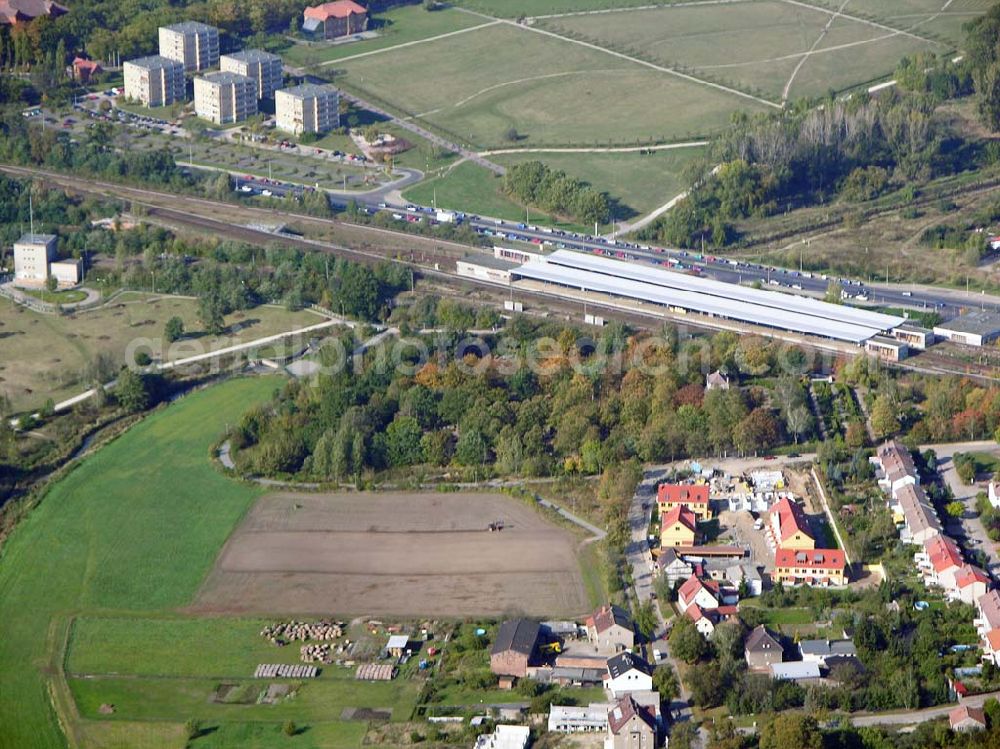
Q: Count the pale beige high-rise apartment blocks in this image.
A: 5